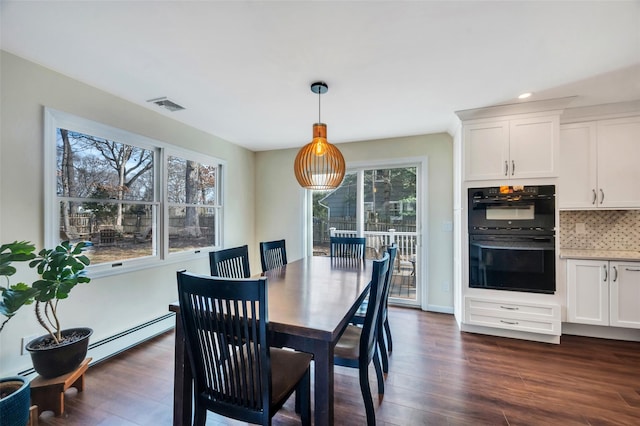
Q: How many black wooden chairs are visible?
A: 6